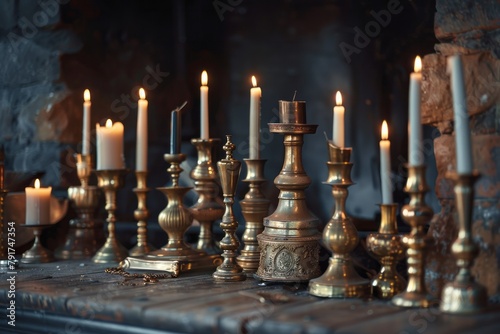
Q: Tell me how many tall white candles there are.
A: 8